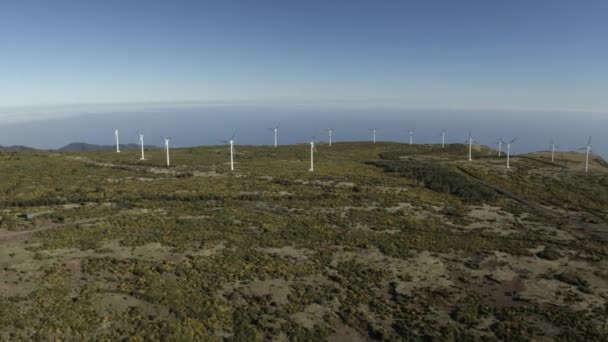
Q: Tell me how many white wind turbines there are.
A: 15